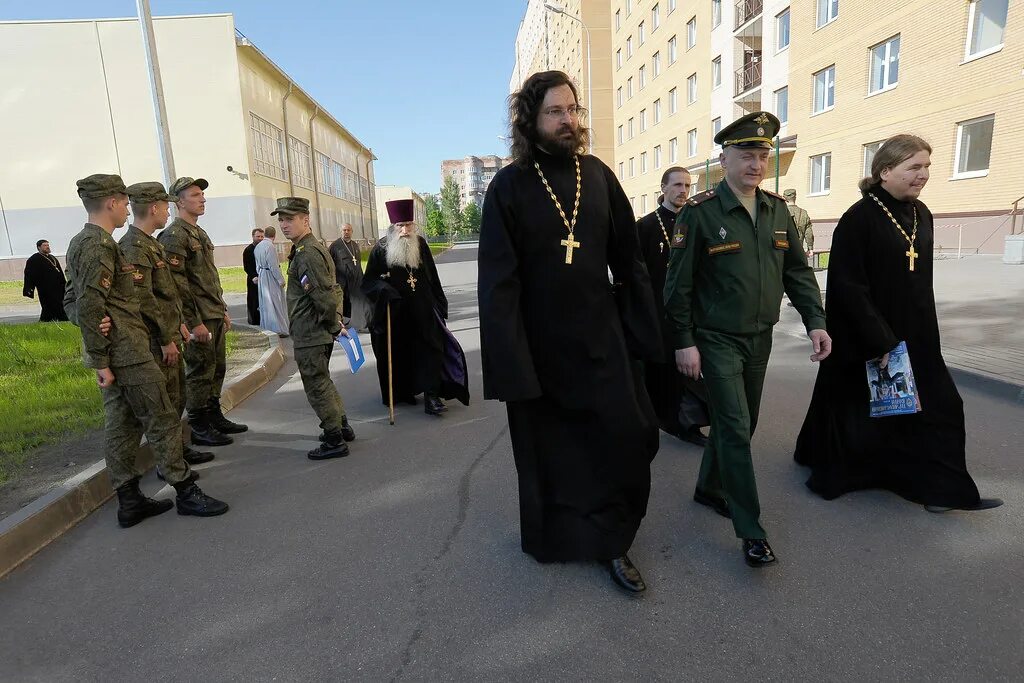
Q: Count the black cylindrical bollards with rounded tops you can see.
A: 0